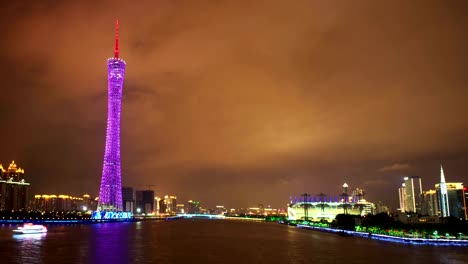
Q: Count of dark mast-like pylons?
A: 4